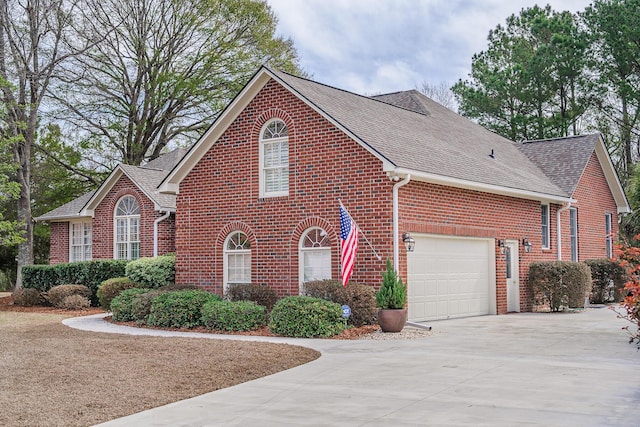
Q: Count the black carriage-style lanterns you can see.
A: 3